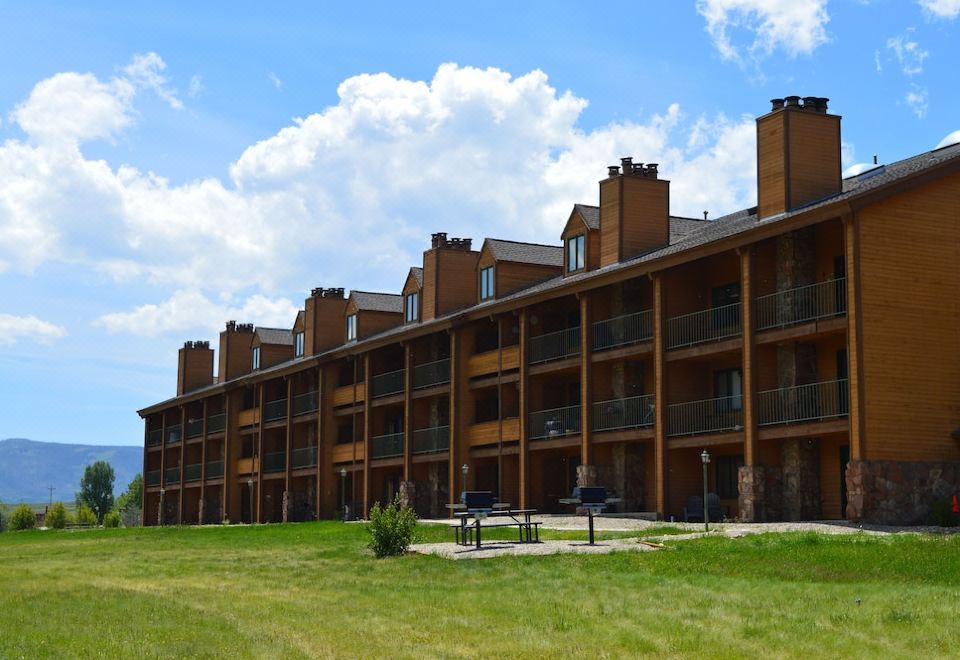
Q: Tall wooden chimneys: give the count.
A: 6